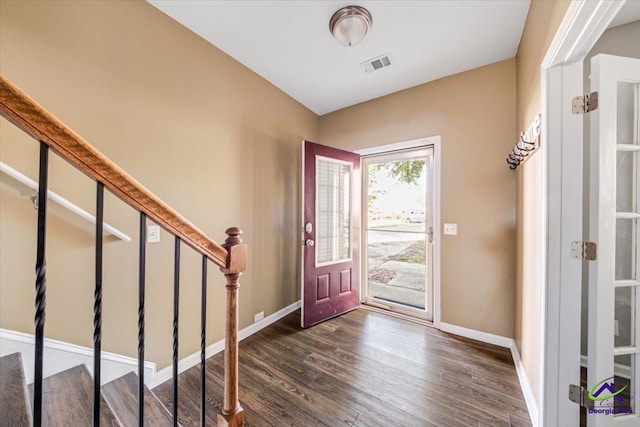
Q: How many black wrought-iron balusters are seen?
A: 5